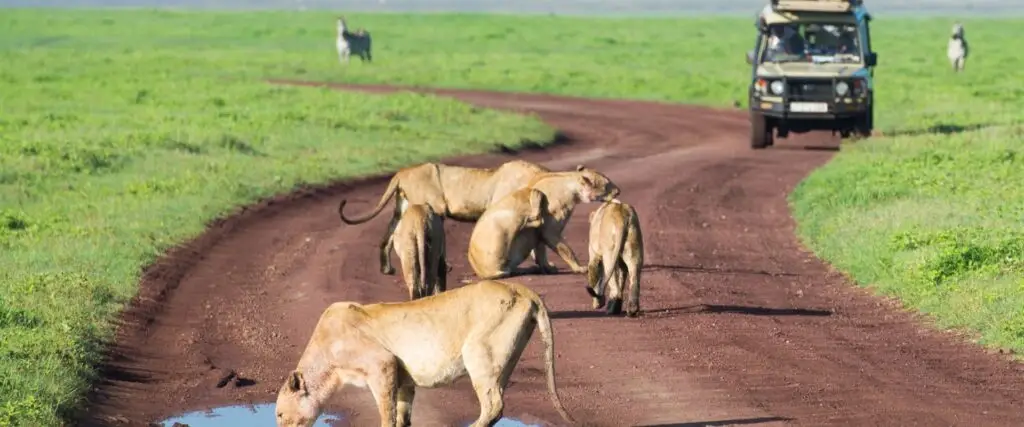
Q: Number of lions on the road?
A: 5